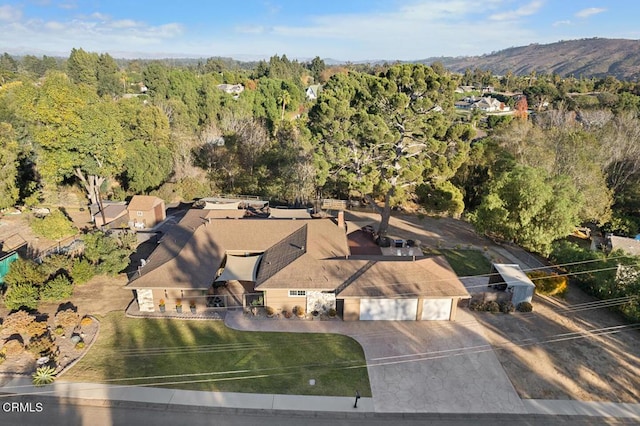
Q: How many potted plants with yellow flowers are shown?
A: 3